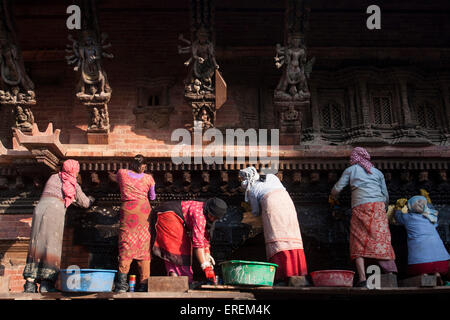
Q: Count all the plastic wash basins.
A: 3